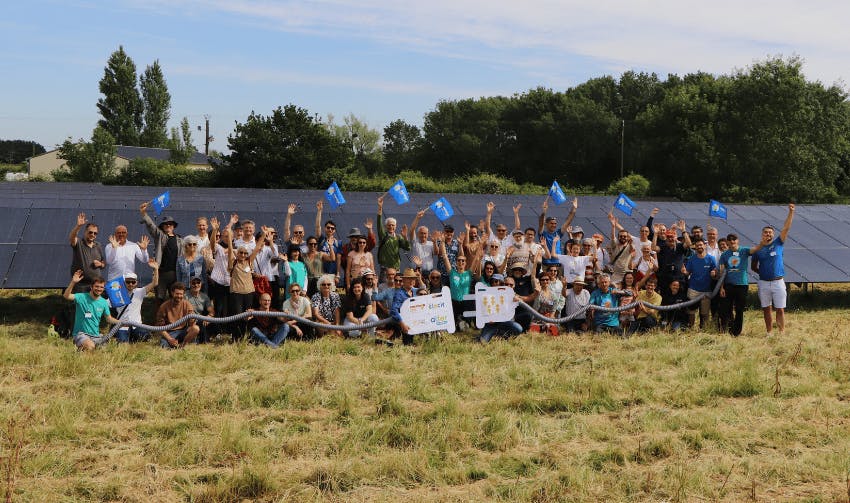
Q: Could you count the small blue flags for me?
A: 8